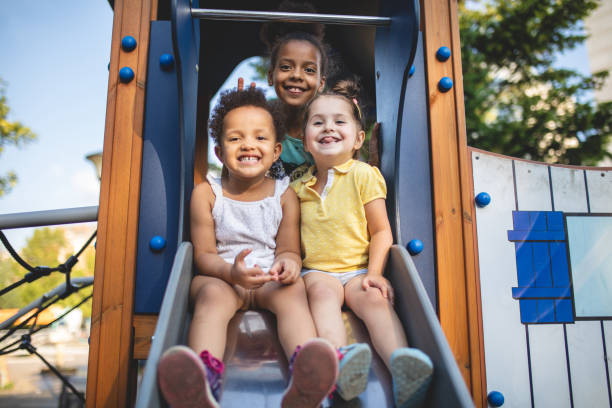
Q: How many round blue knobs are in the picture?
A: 10